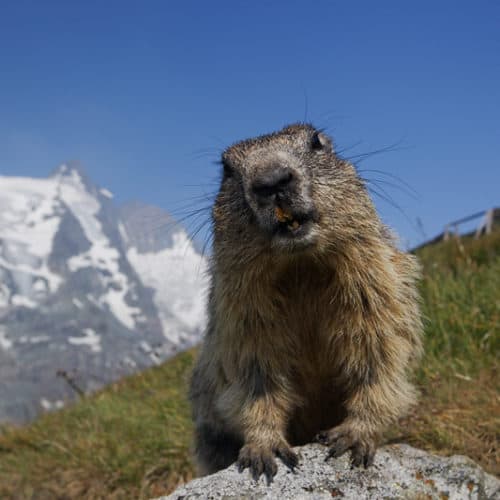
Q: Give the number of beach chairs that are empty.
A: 0